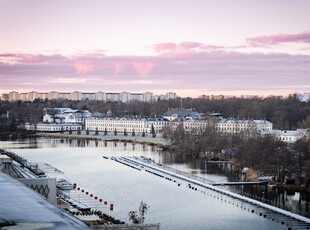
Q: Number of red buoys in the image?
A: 9